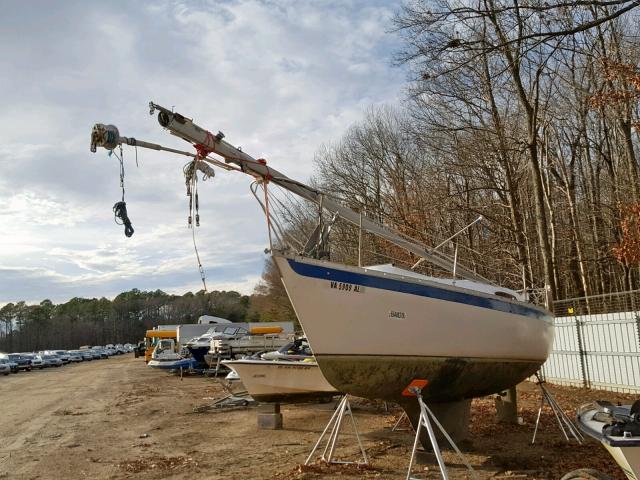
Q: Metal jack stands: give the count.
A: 4